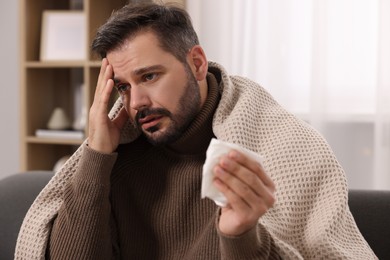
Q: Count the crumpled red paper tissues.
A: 0